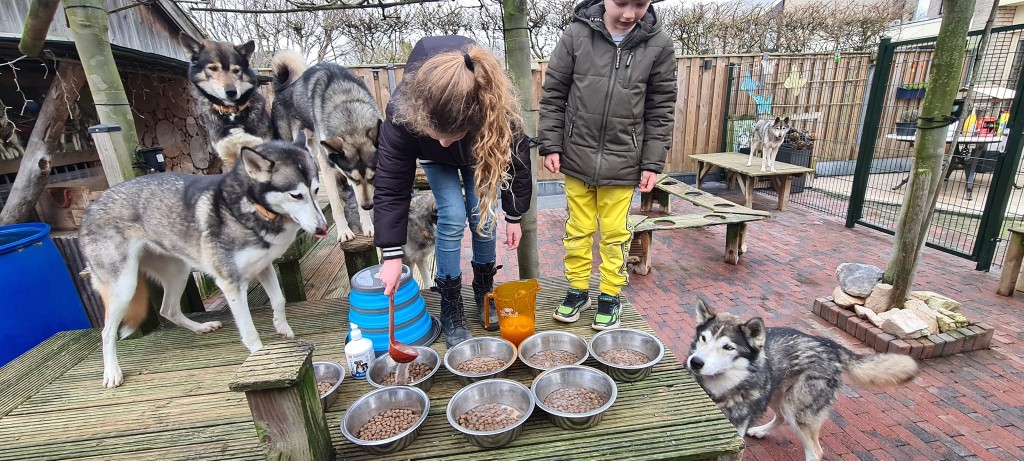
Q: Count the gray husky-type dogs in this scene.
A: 6